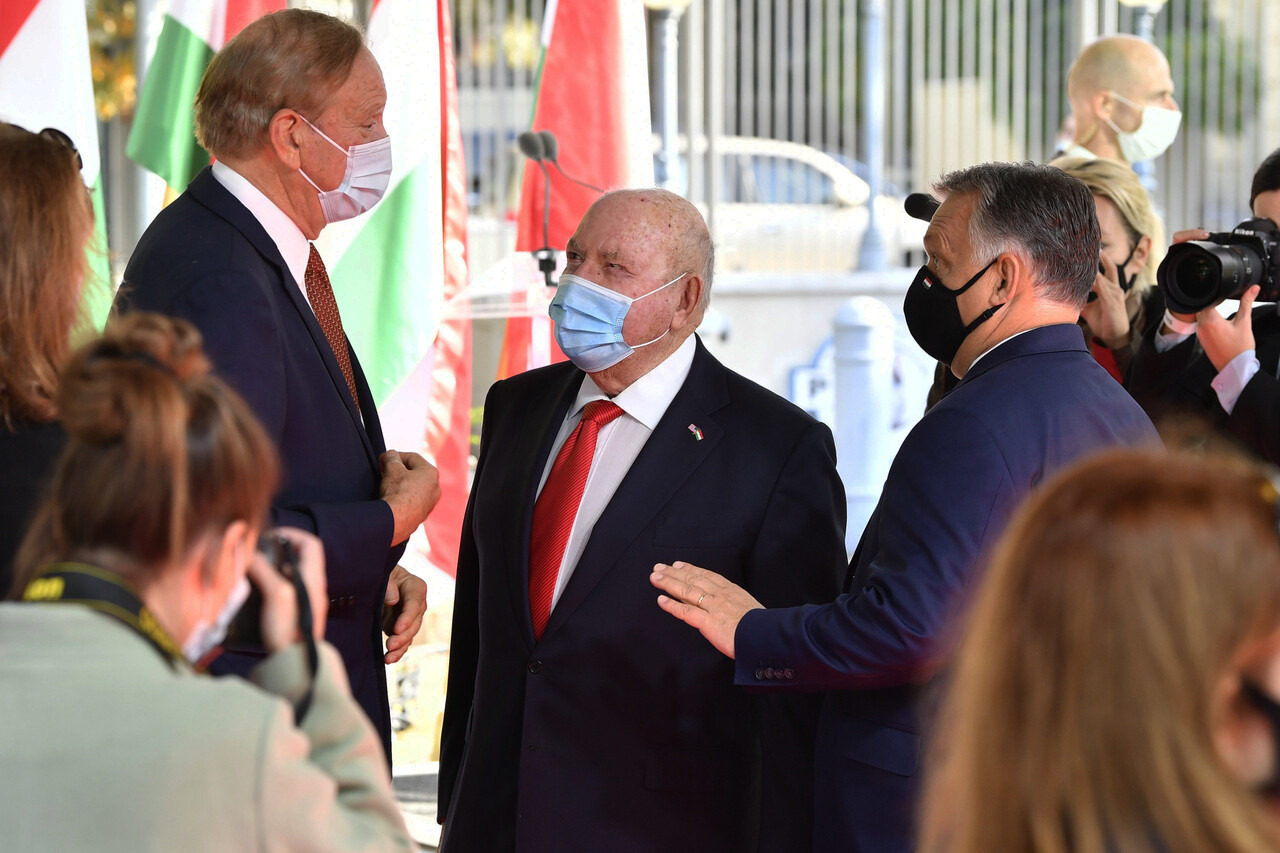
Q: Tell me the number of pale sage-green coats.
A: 1